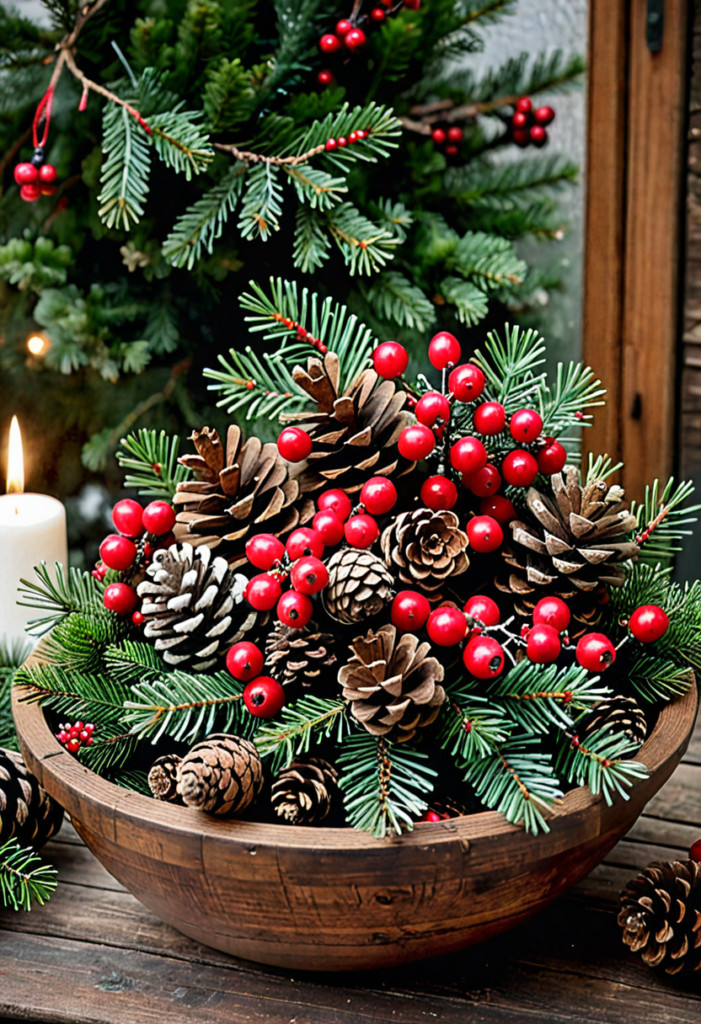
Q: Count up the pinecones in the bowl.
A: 12